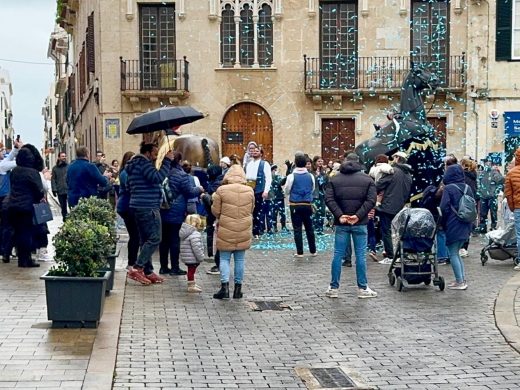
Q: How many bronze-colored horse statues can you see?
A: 1